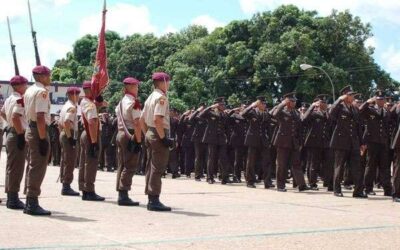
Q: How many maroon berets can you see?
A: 6